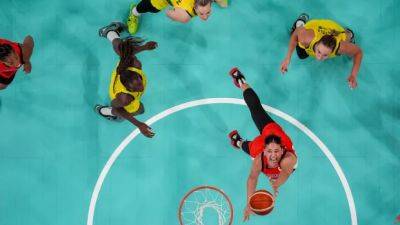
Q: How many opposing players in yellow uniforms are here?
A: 3